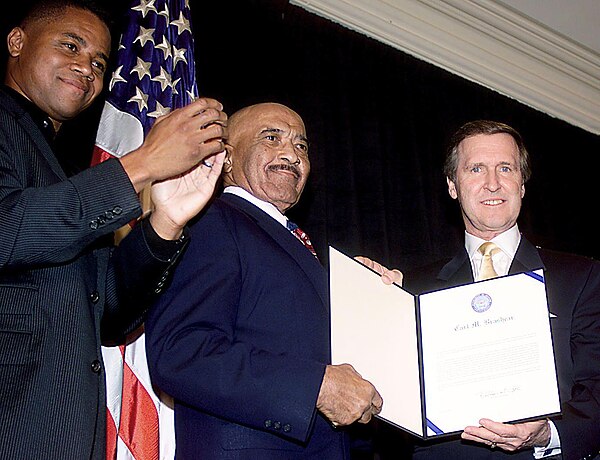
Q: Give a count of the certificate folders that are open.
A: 1